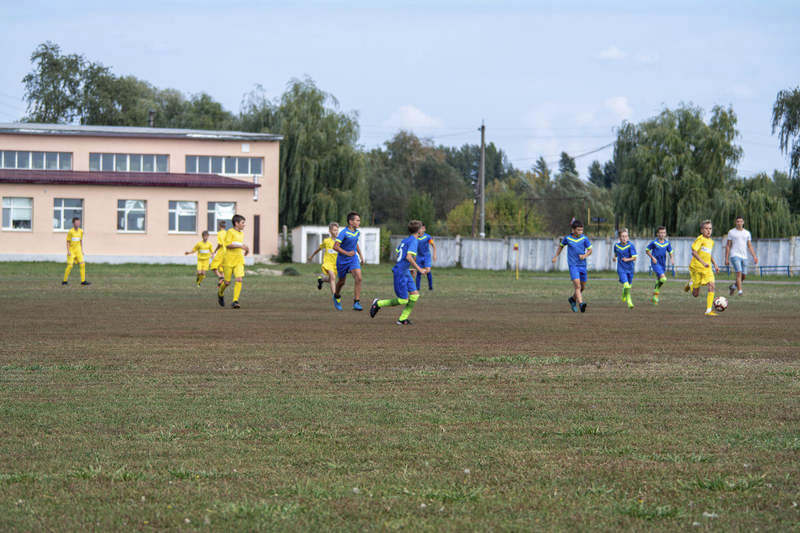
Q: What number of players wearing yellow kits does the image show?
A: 6